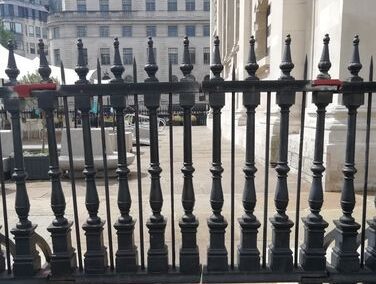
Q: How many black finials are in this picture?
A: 11